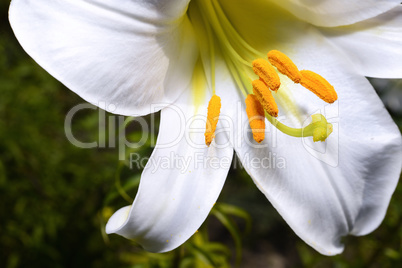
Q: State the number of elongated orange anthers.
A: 6